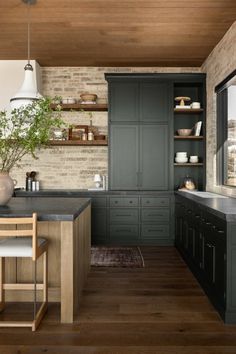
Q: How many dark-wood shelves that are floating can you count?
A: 2